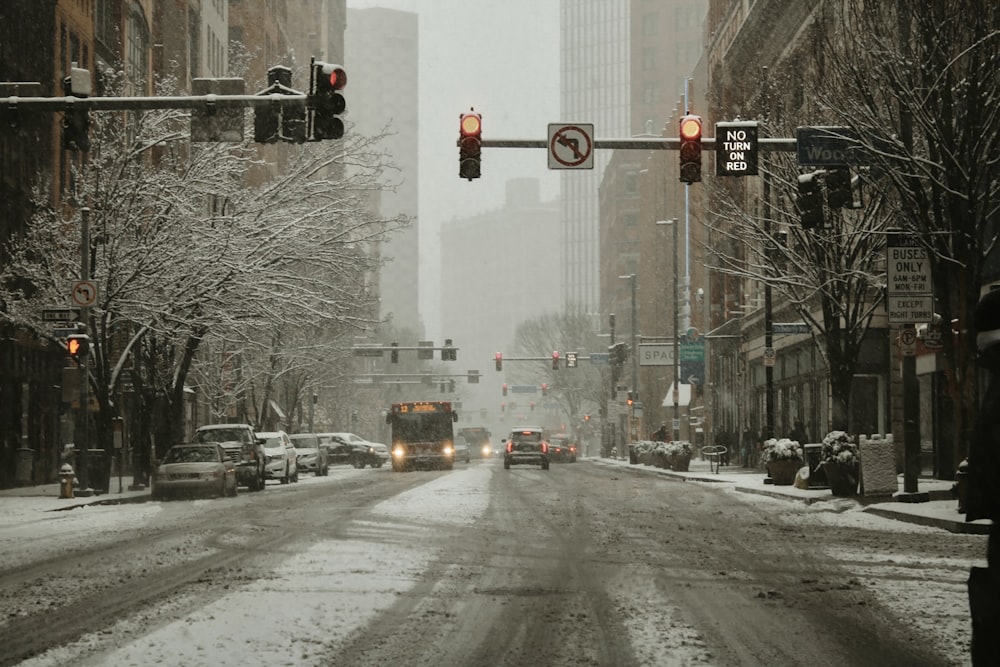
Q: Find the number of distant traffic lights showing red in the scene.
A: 6